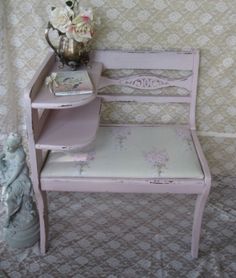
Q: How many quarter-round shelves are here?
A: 2